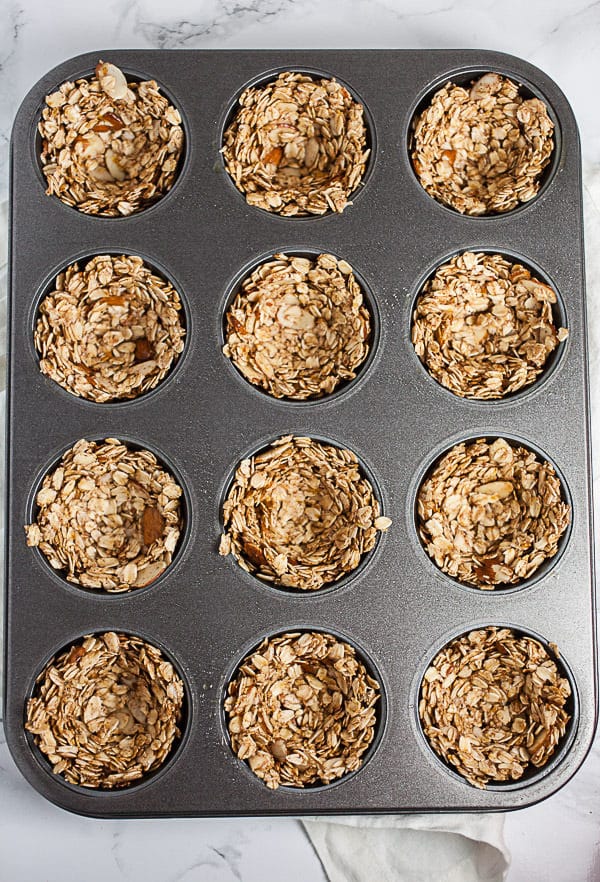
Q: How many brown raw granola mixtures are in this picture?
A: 12